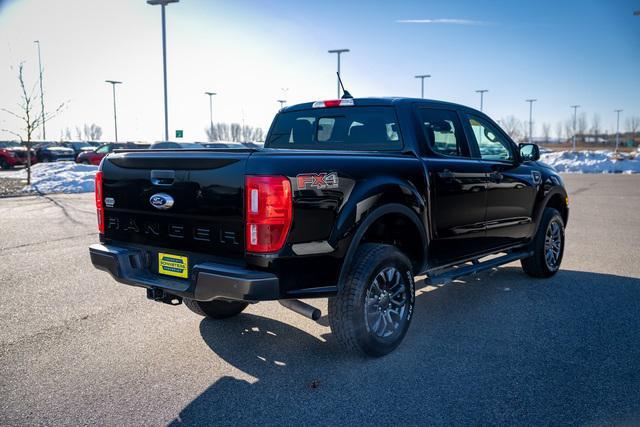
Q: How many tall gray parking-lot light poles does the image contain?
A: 11